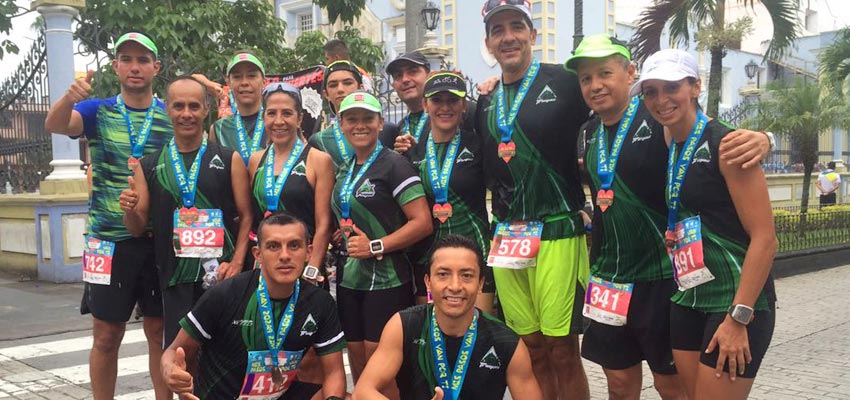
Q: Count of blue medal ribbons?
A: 13